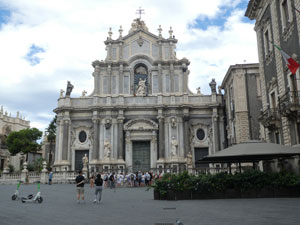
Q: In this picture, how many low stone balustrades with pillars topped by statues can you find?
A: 1